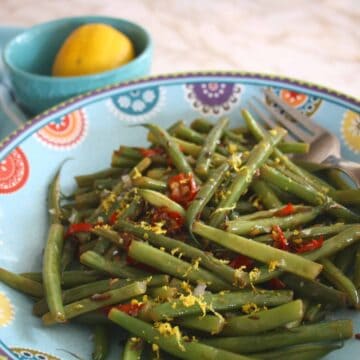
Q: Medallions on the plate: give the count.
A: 8